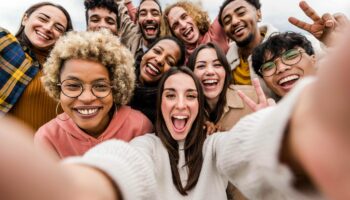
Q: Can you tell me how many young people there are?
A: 10